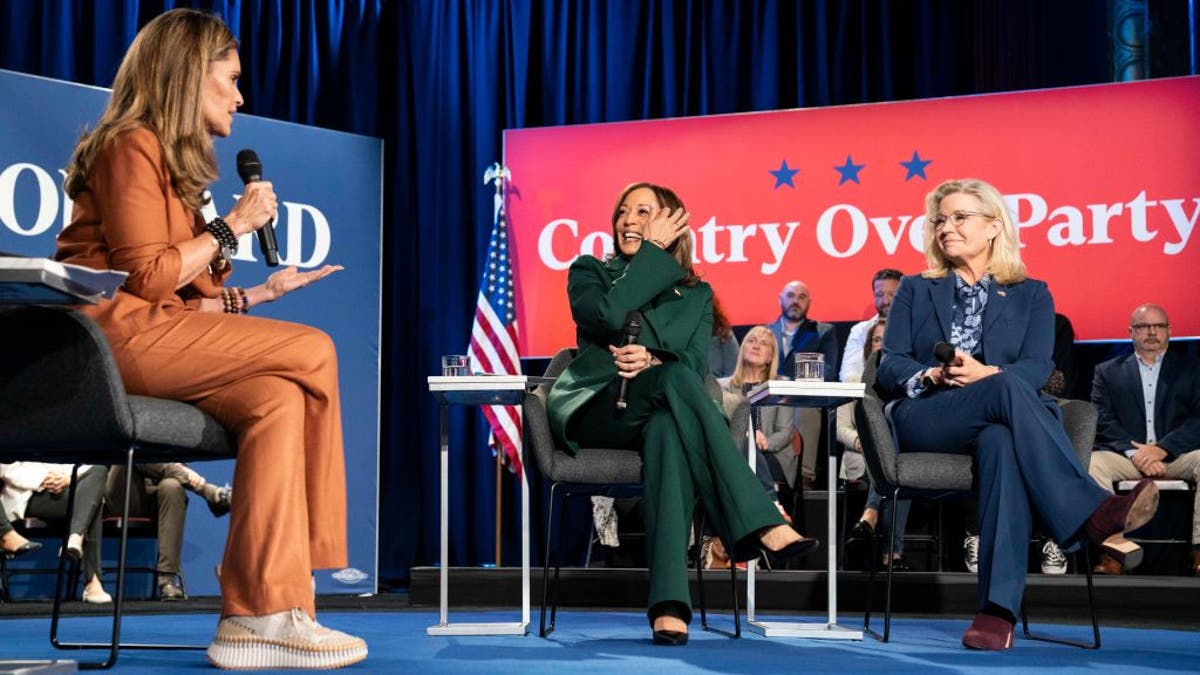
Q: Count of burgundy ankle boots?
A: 2